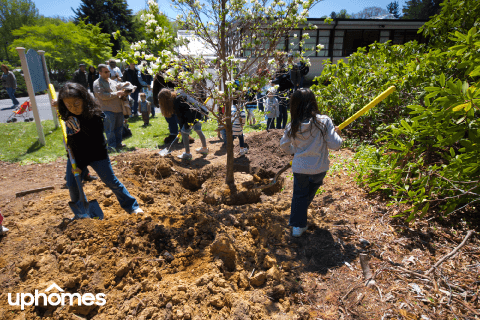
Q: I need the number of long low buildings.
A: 1